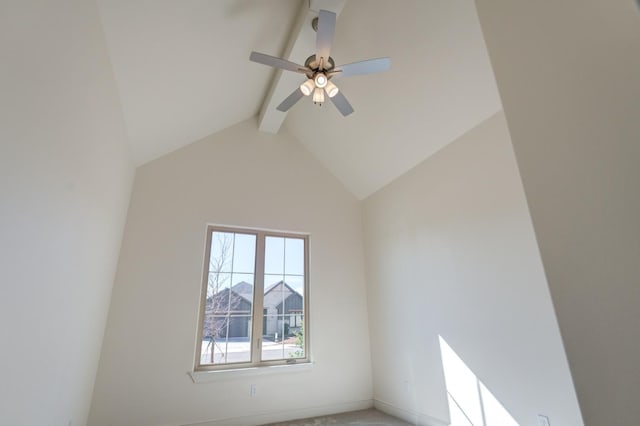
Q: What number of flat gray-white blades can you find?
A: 5